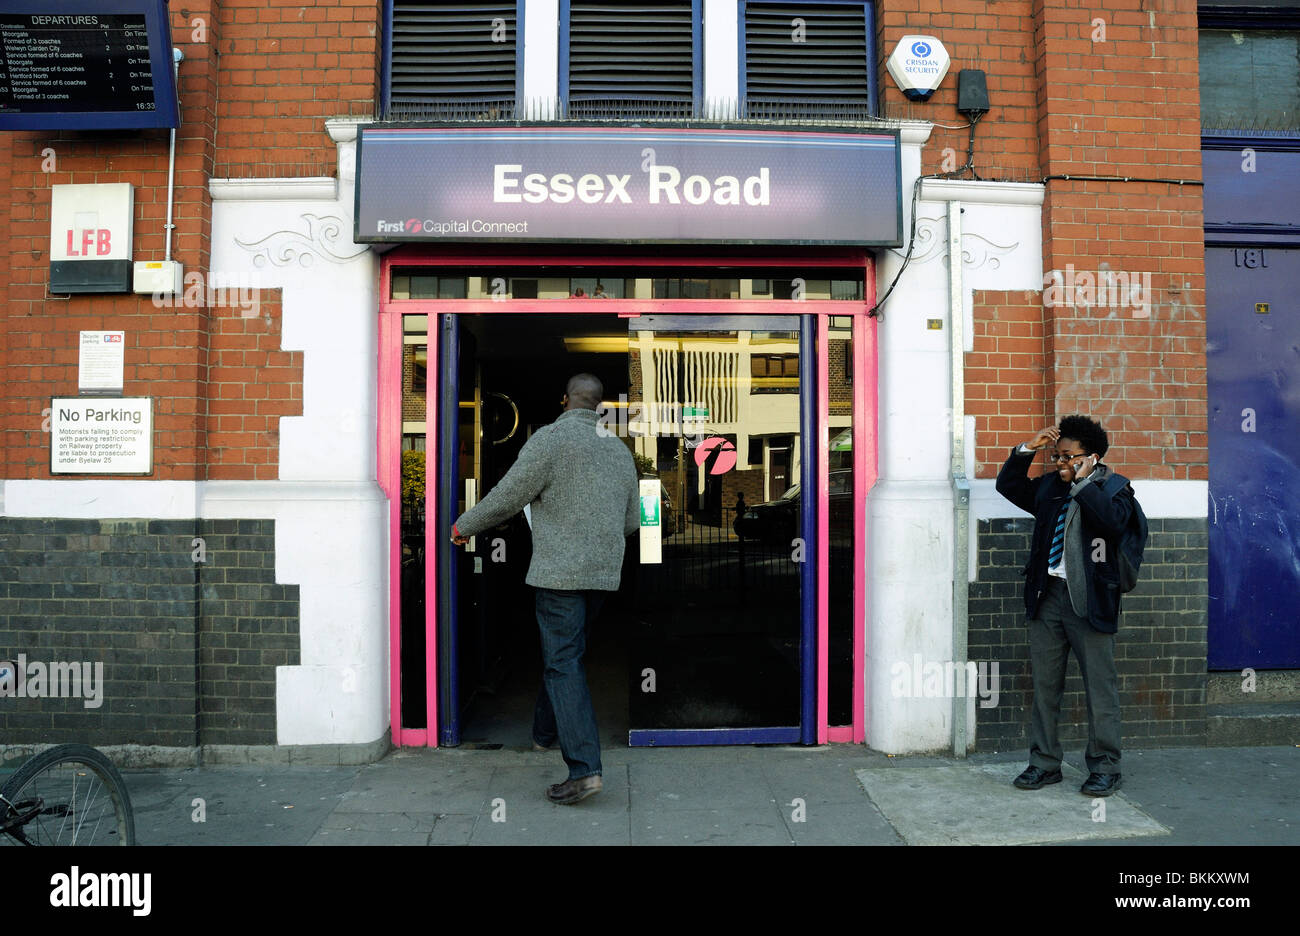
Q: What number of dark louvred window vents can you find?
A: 3